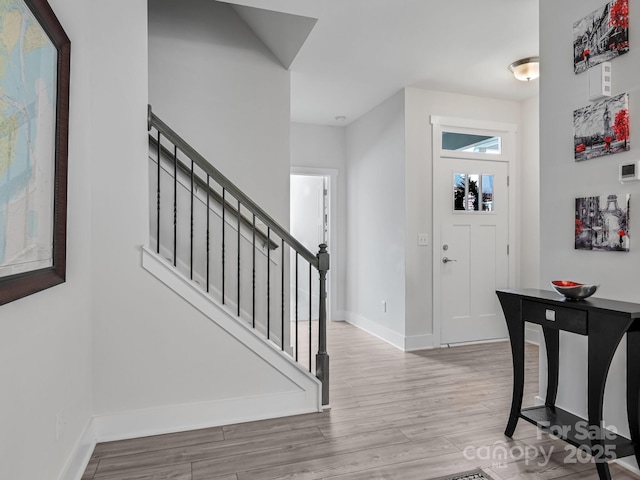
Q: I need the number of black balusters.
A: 11